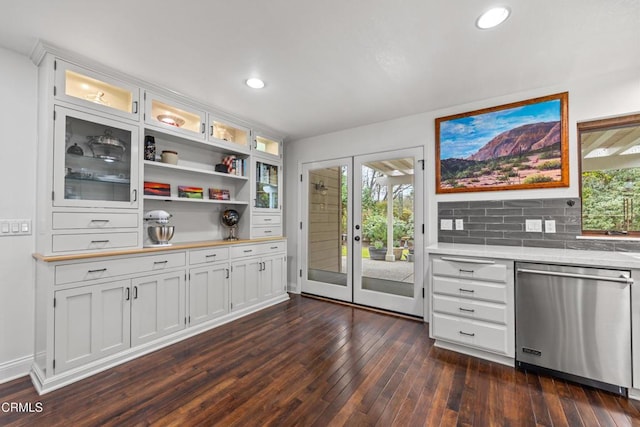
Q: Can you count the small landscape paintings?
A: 3